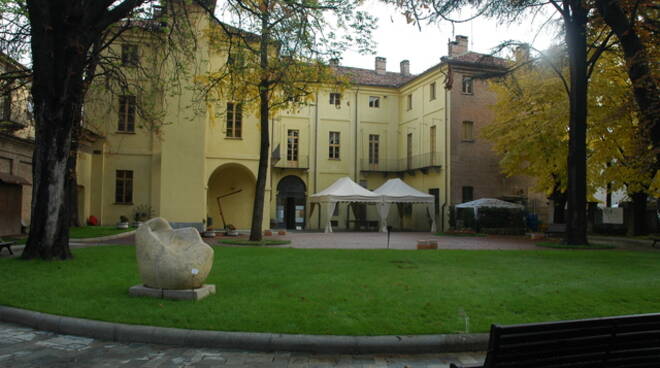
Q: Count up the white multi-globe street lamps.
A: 0